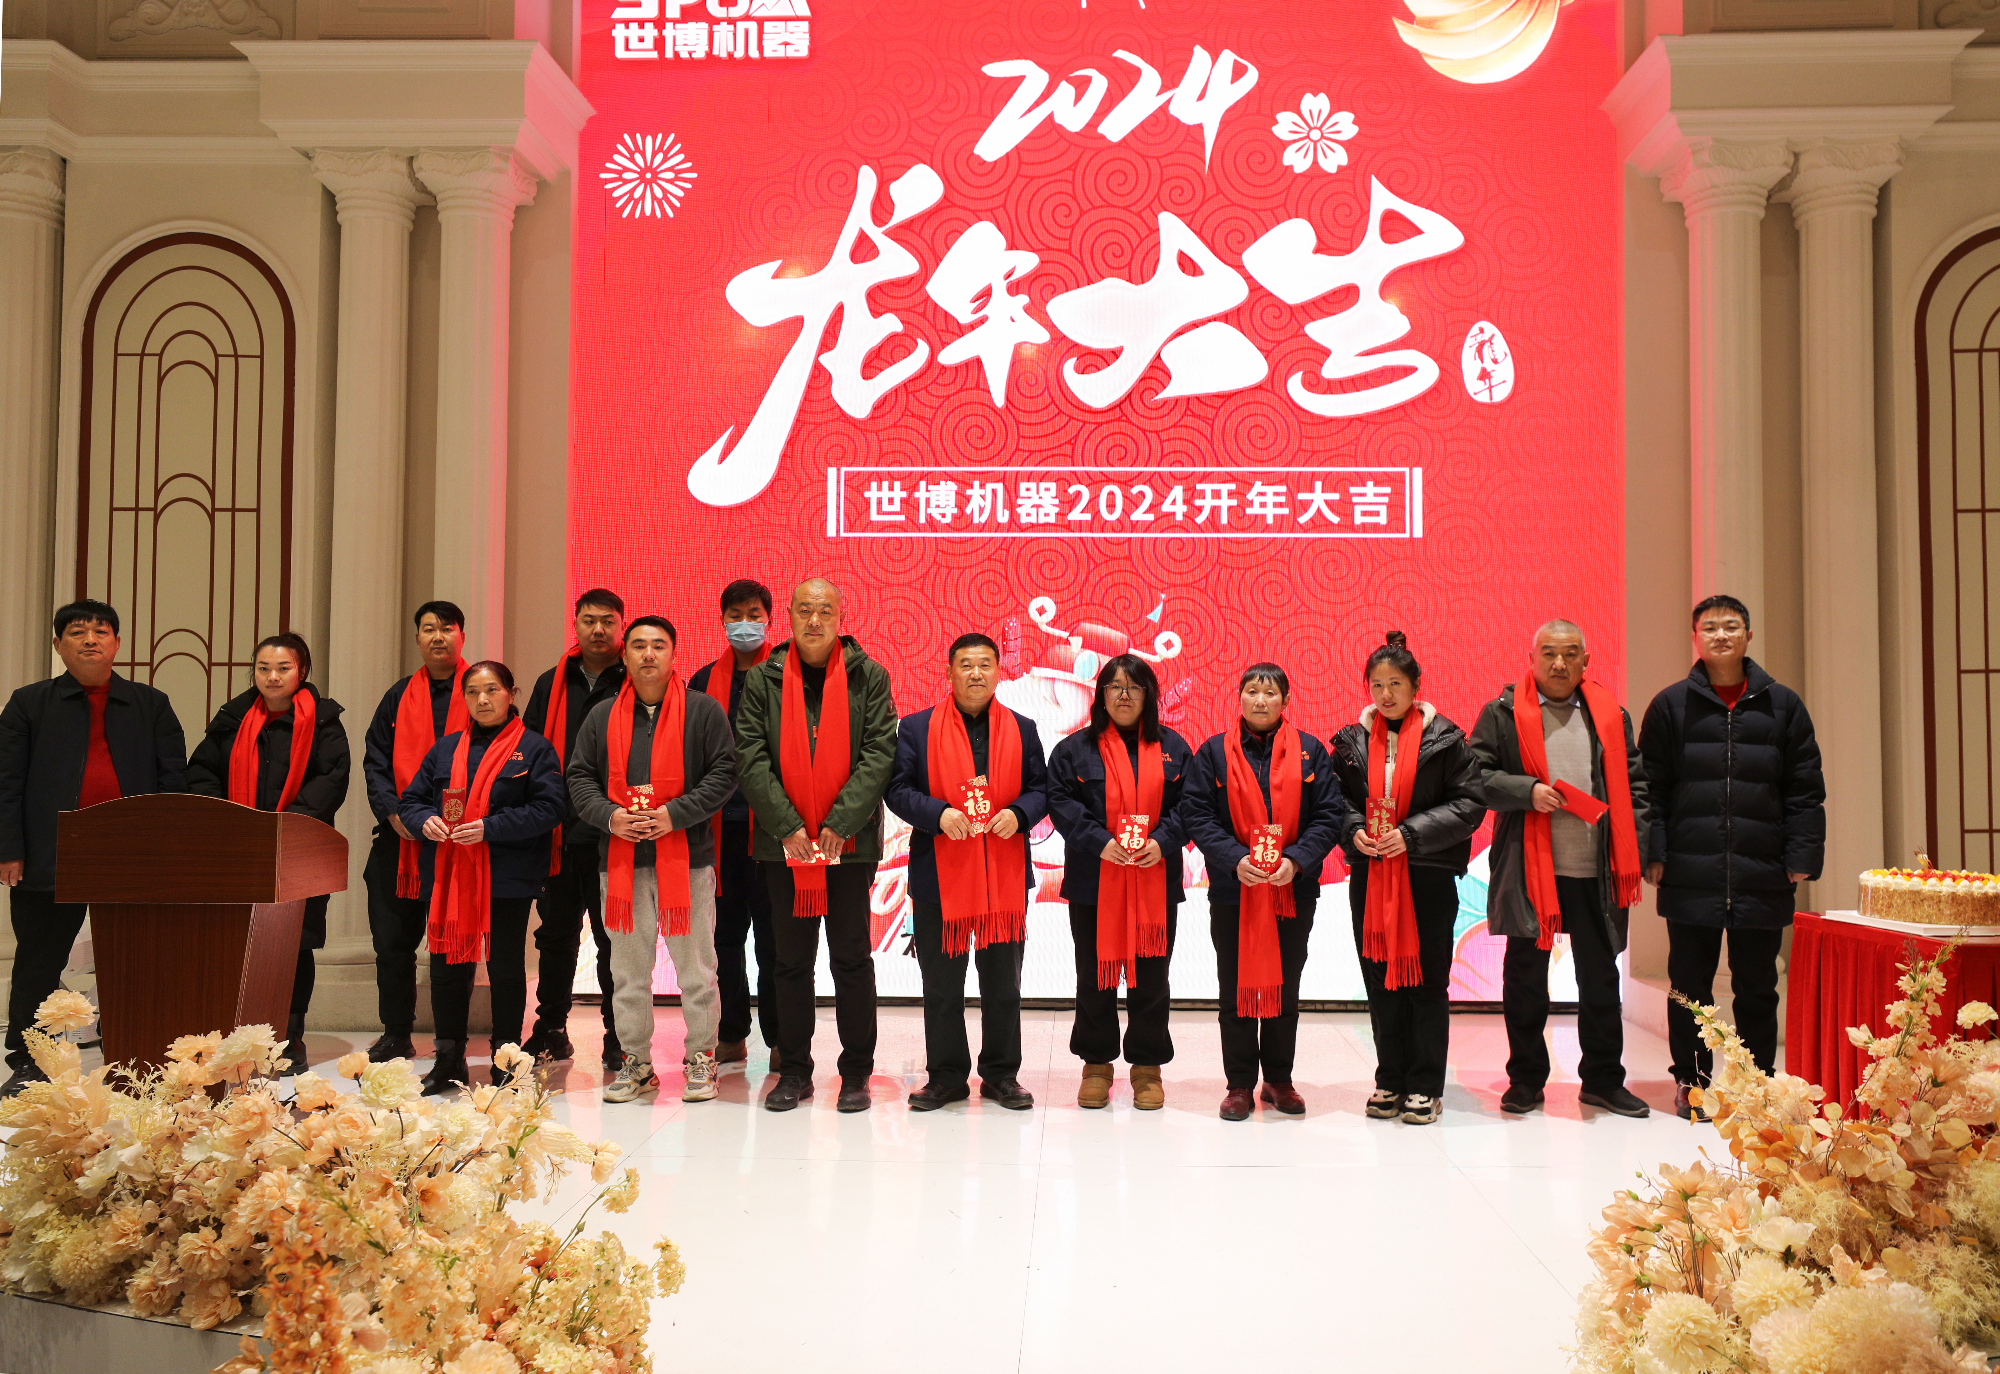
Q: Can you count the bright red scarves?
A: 12